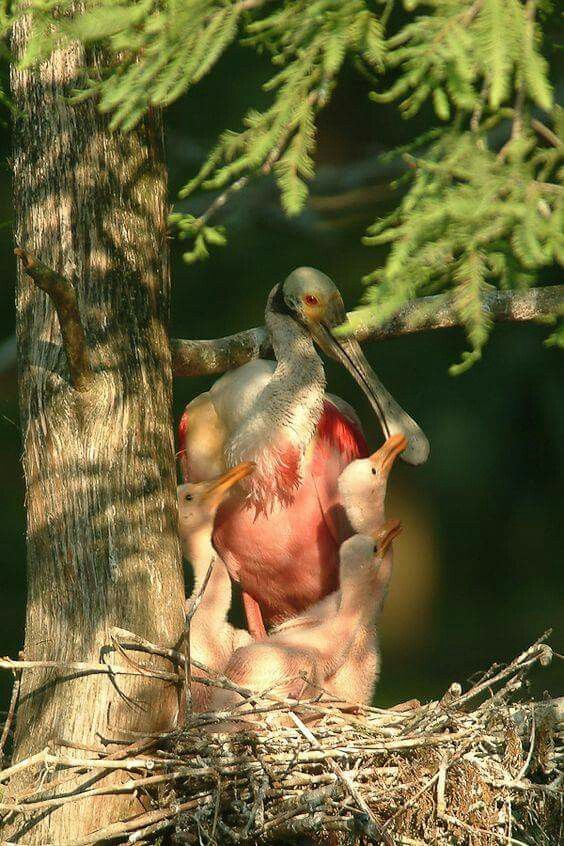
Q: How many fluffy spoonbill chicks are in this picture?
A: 3